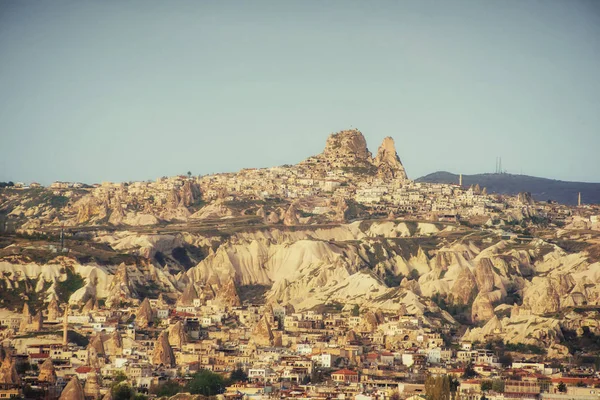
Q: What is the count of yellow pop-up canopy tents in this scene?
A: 0